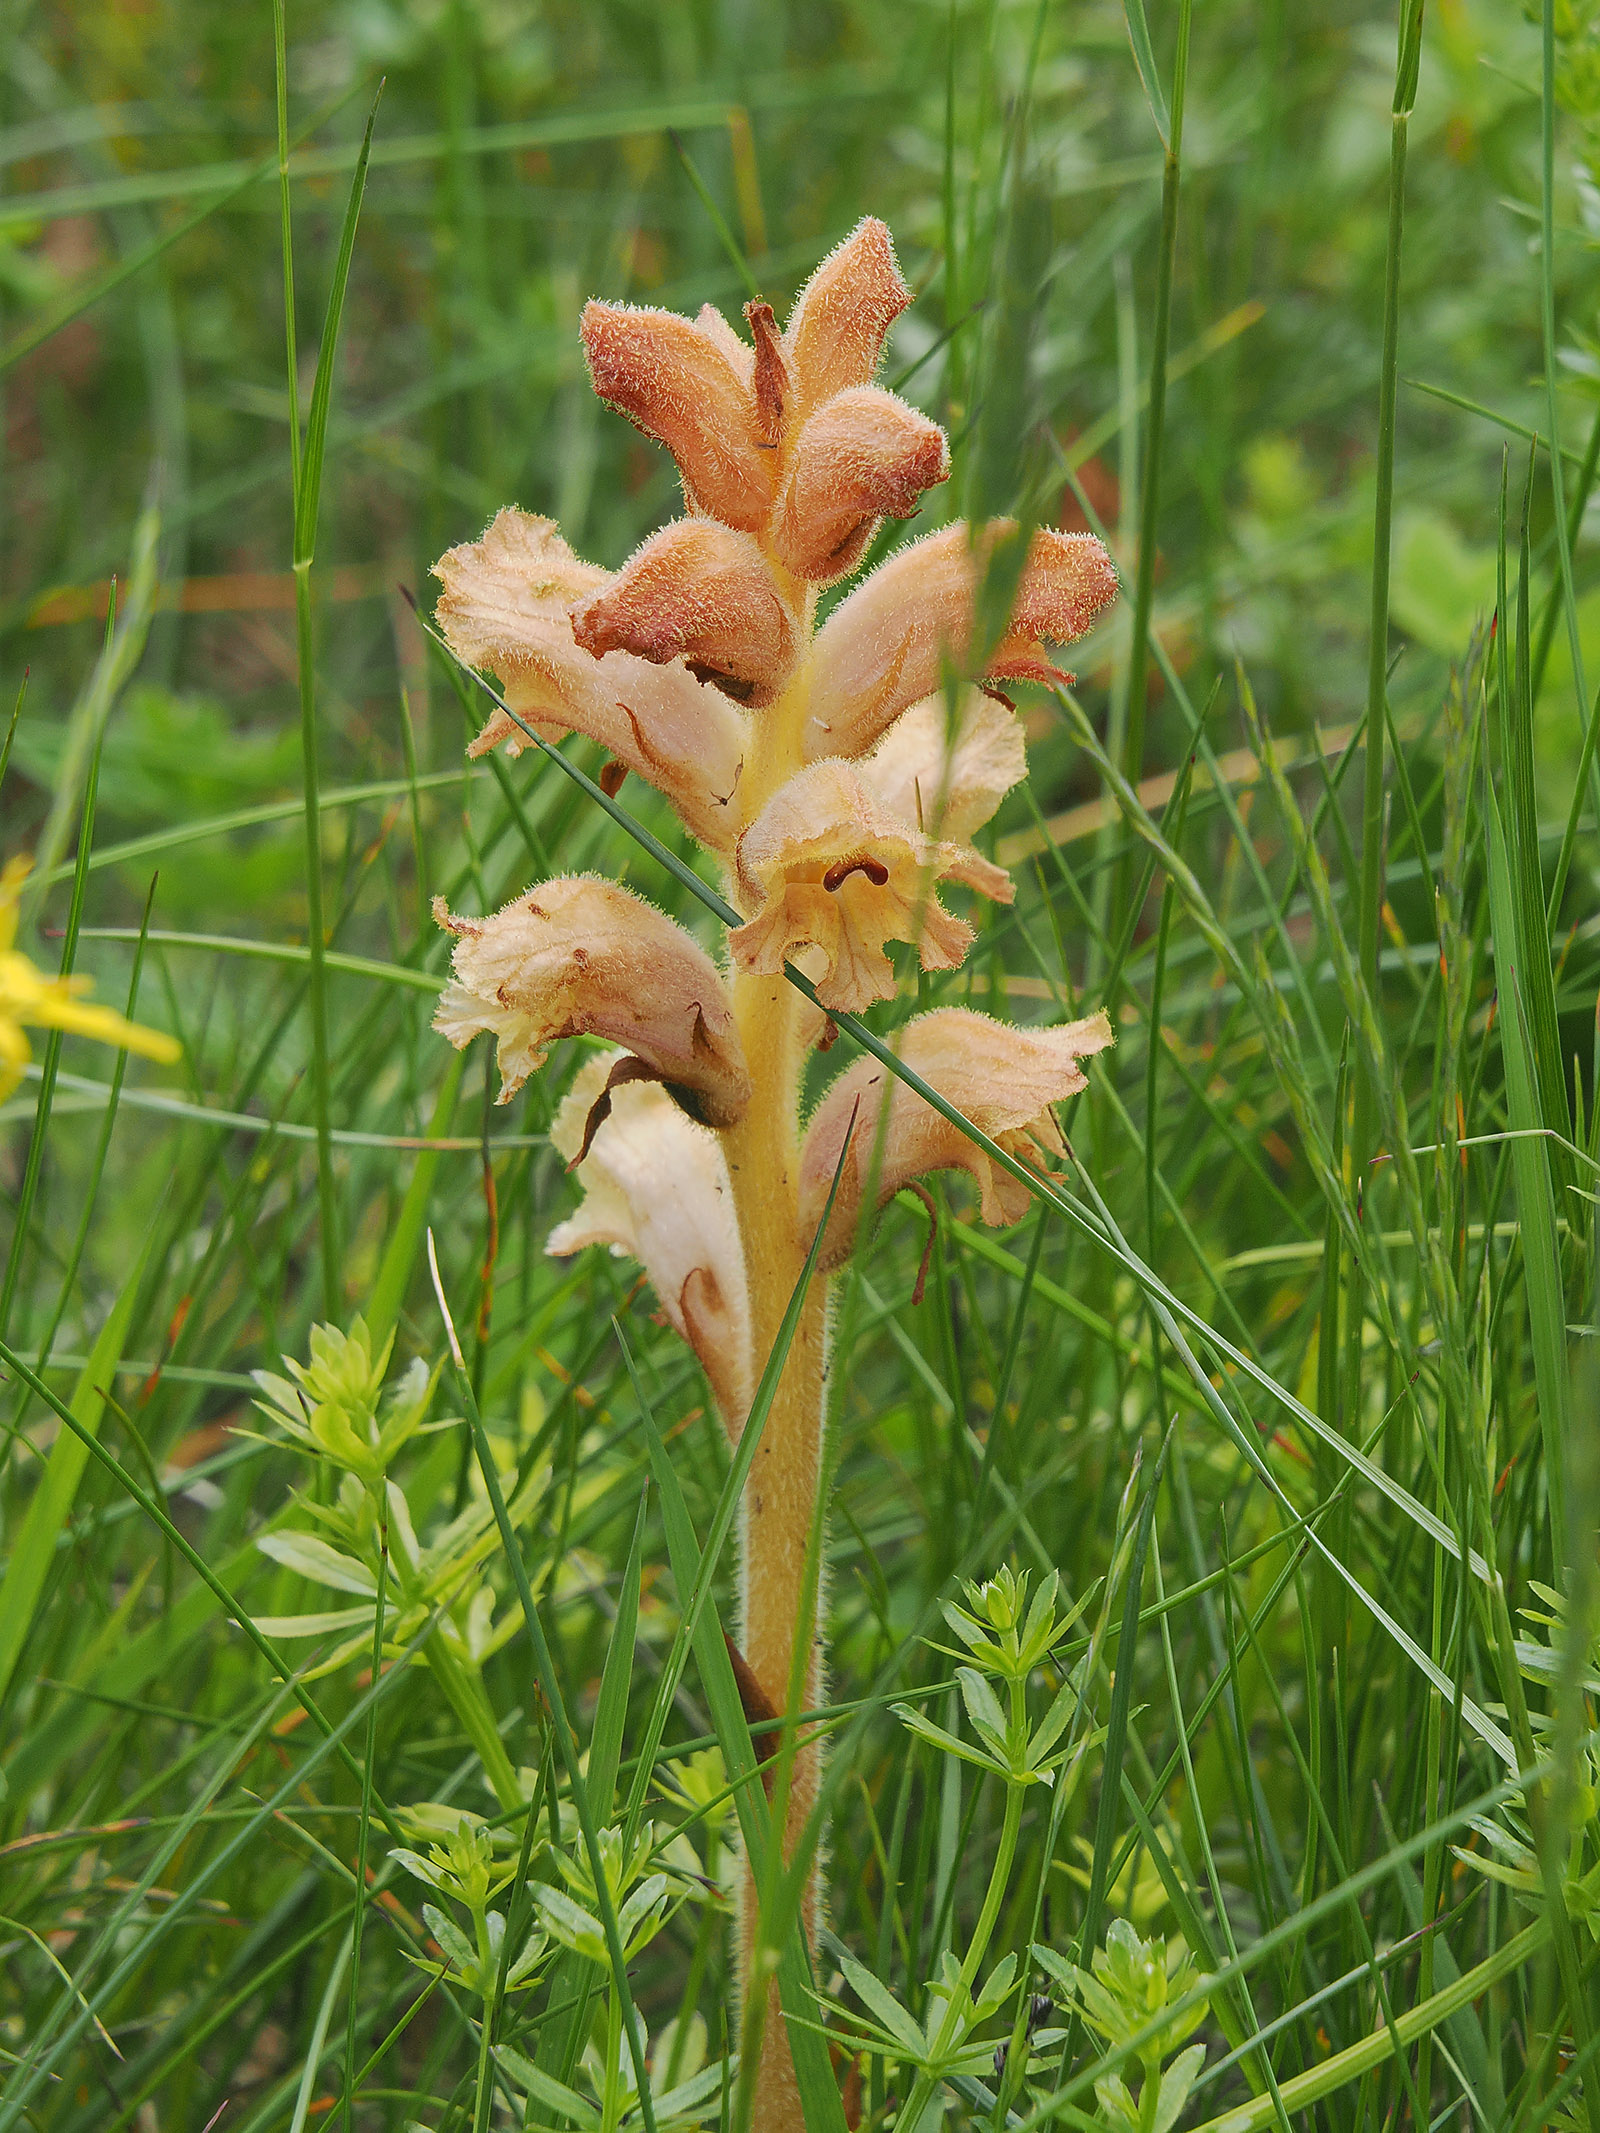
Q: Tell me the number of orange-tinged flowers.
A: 11